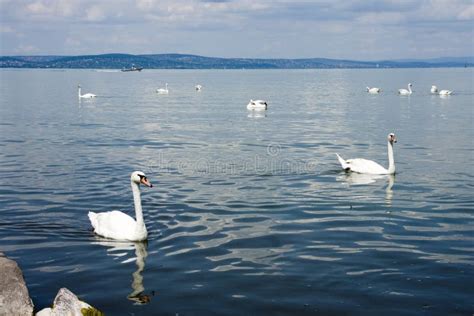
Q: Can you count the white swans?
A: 10